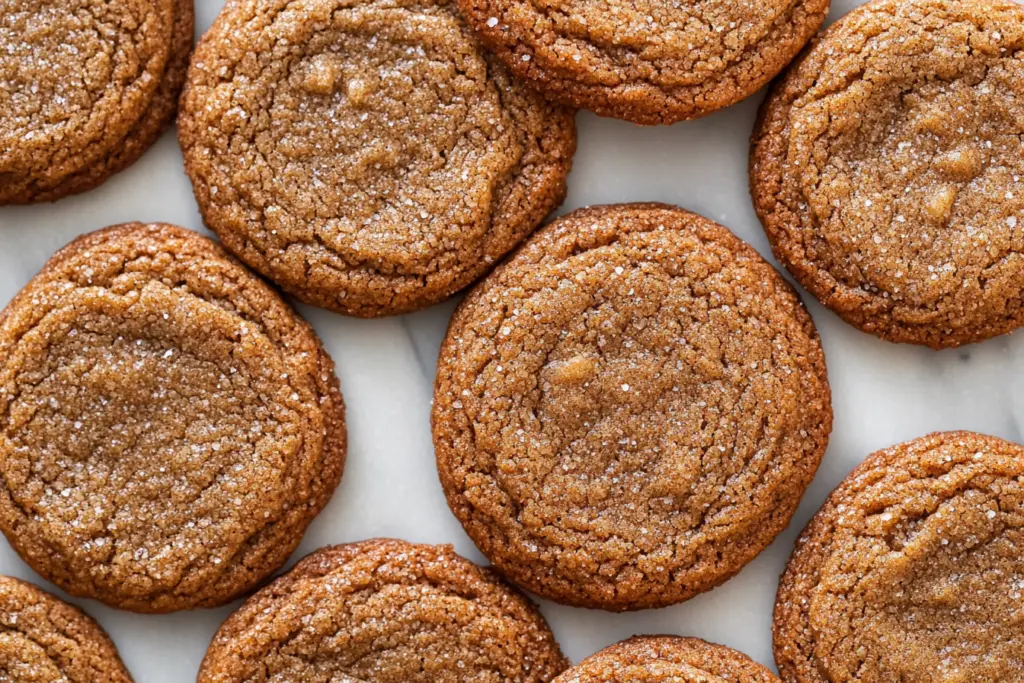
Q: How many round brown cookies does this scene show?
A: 10